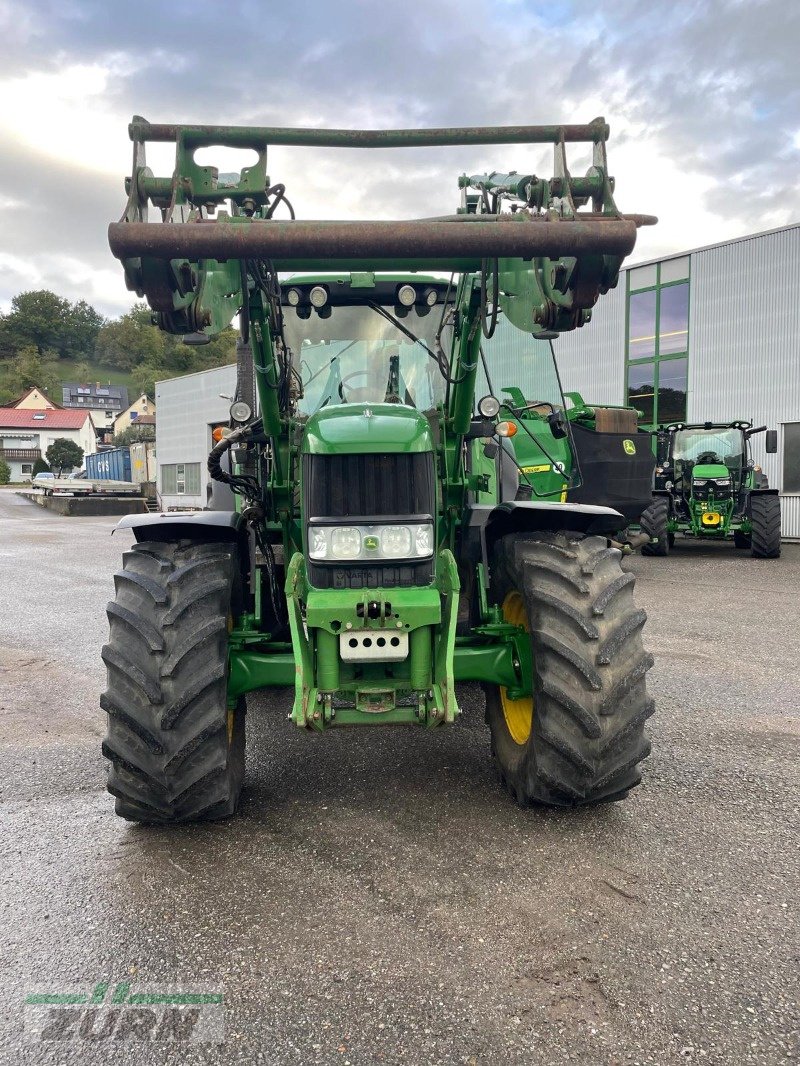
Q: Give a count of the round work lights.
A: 6